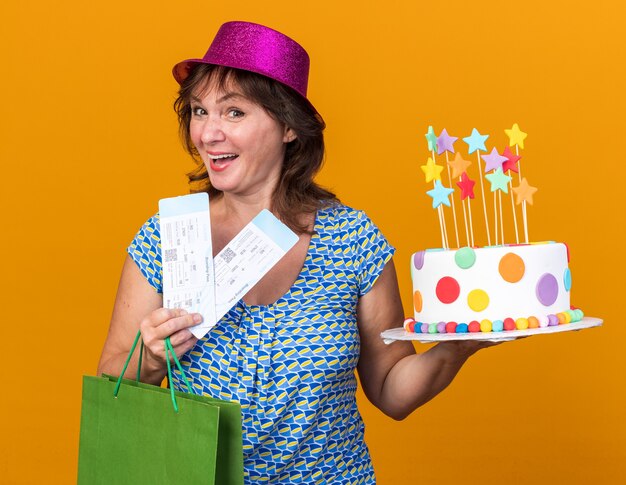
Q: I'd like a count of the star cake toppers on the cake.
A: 12